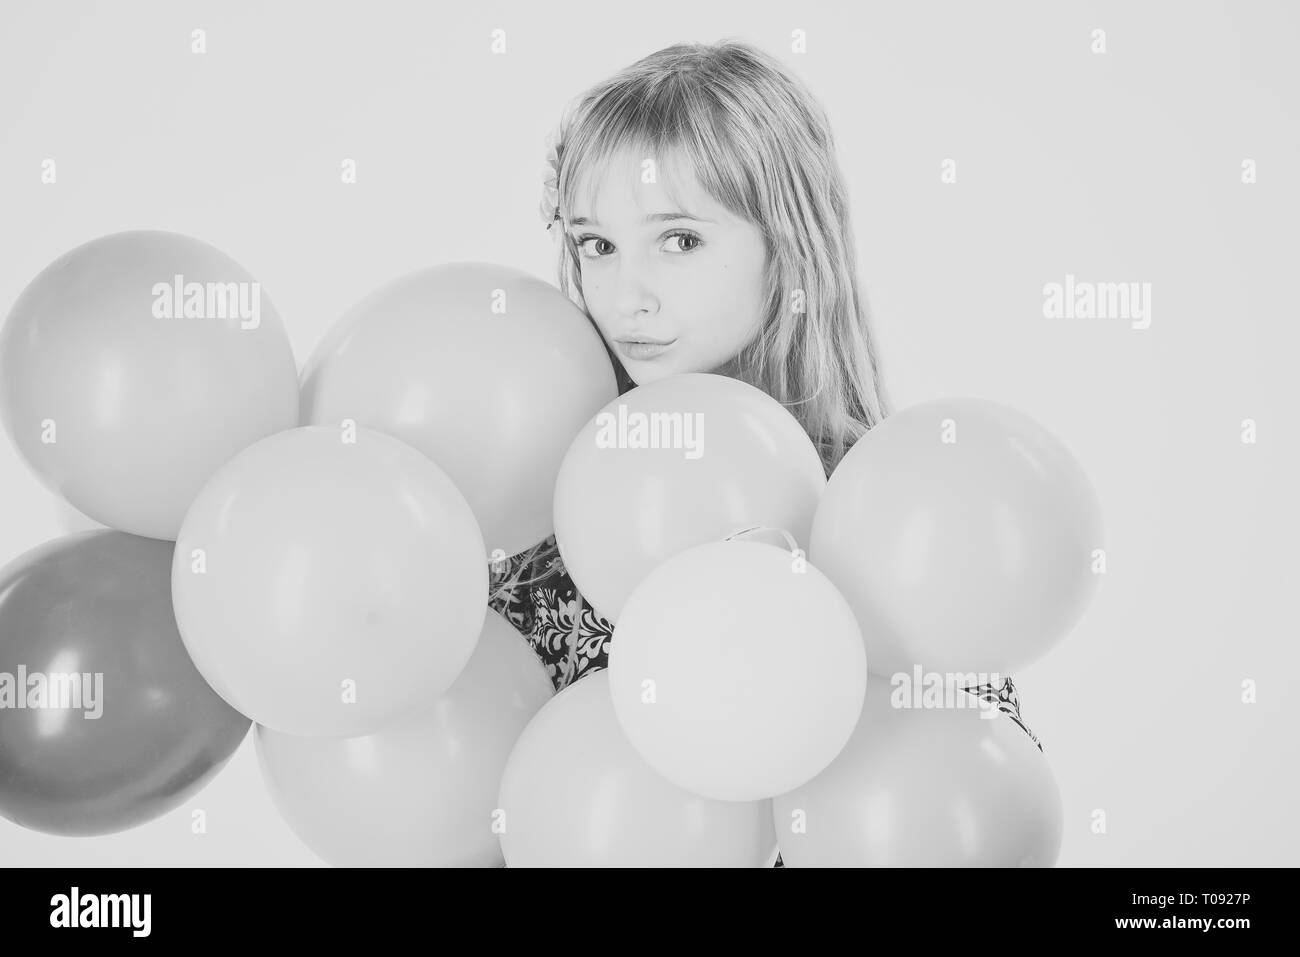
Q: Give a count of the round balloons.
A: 10